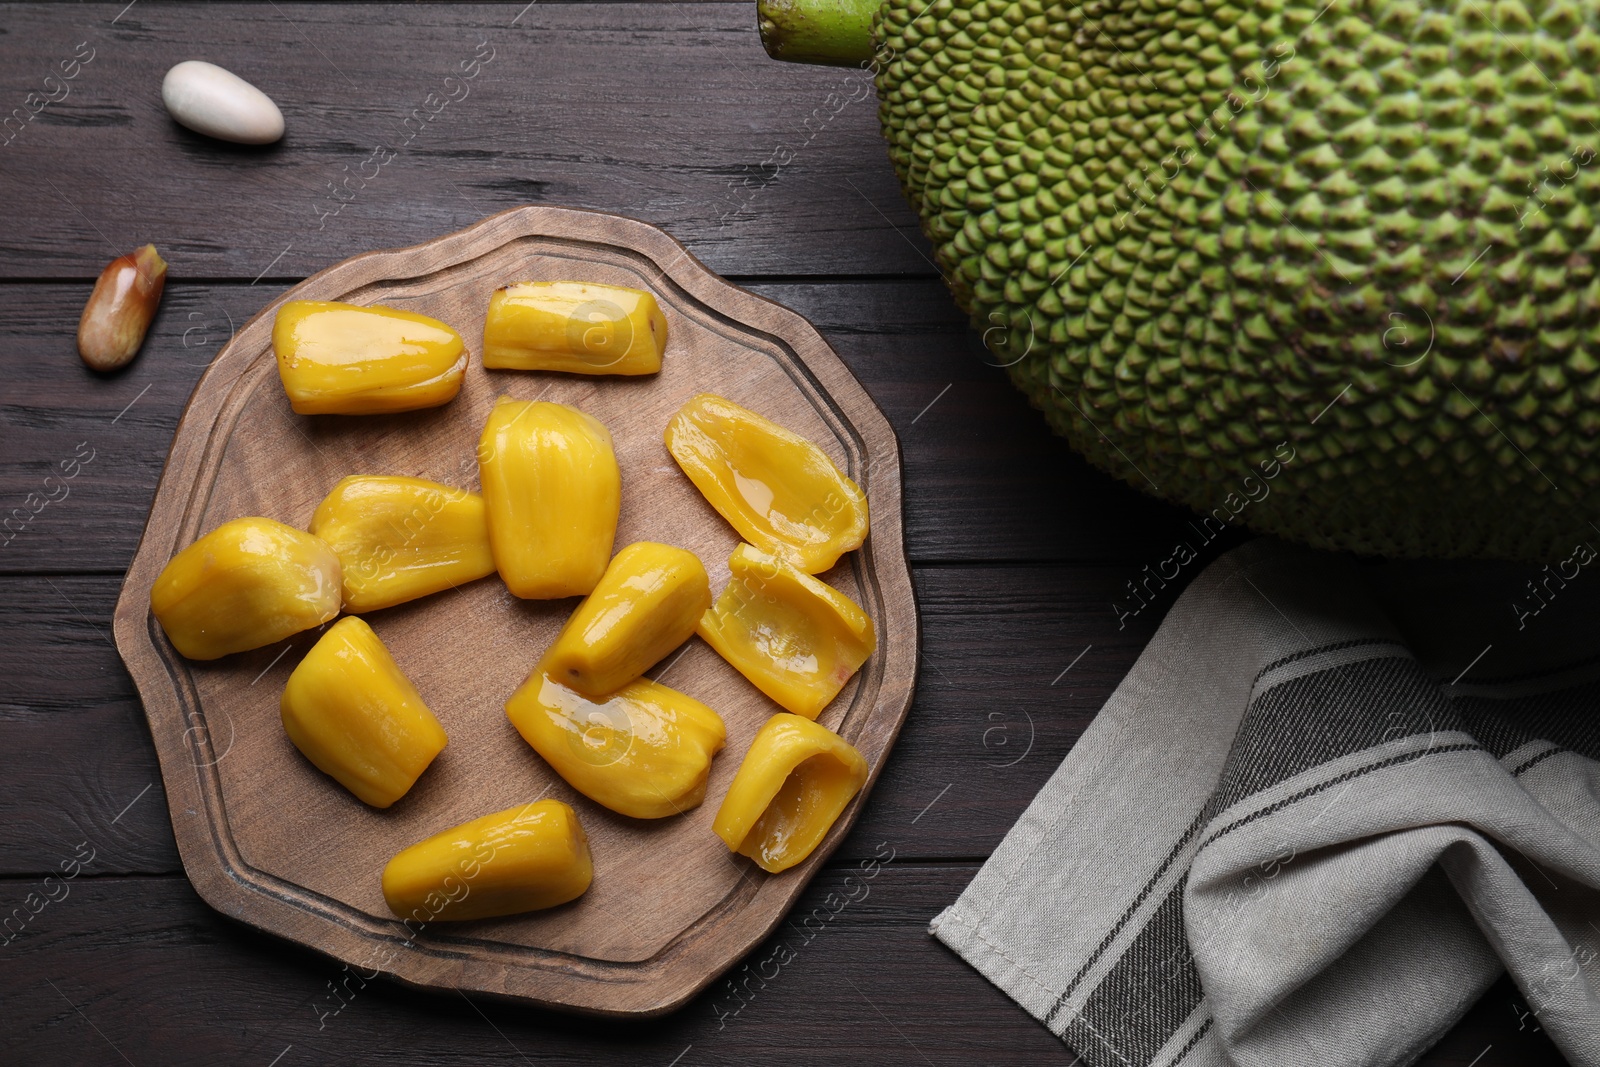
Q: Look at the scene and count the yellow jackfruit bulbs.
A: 12